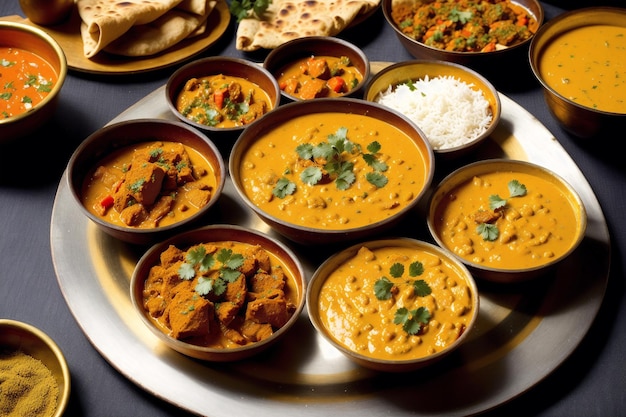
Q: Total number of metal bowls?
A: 12